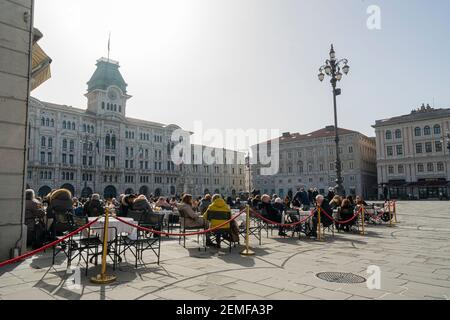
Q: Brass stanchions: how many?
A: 6